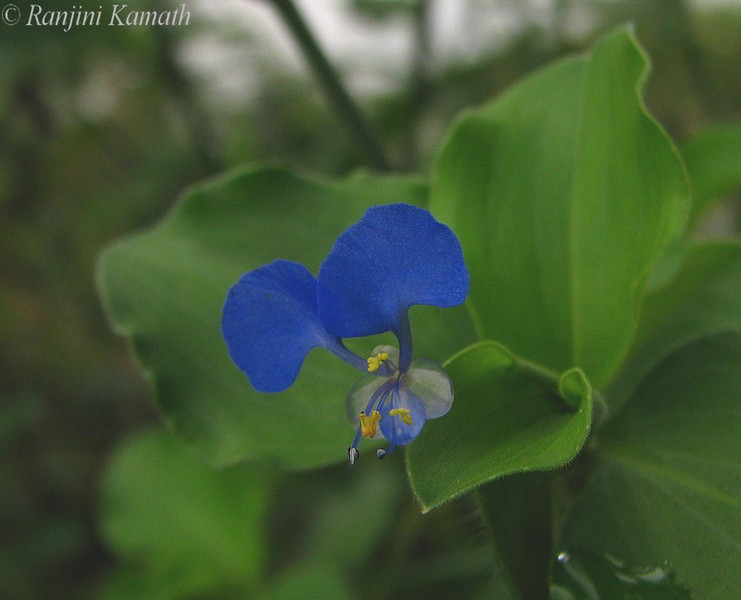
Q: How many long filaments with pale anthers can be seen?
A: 2